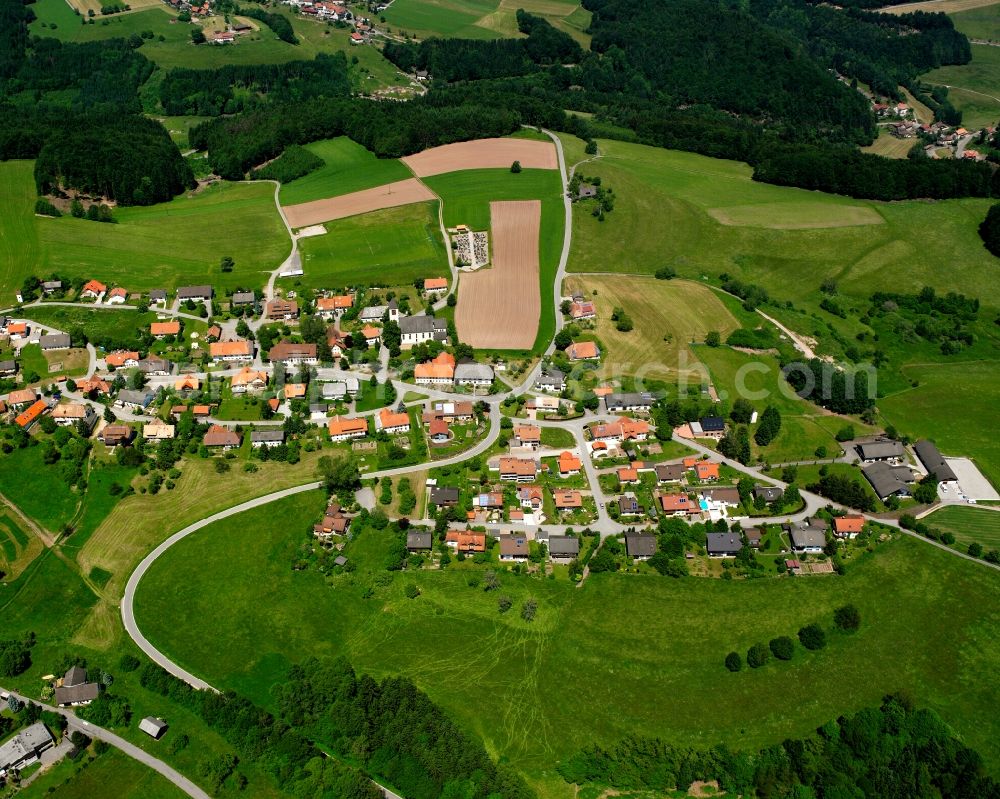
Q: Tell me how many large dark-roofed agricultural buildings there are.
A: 3